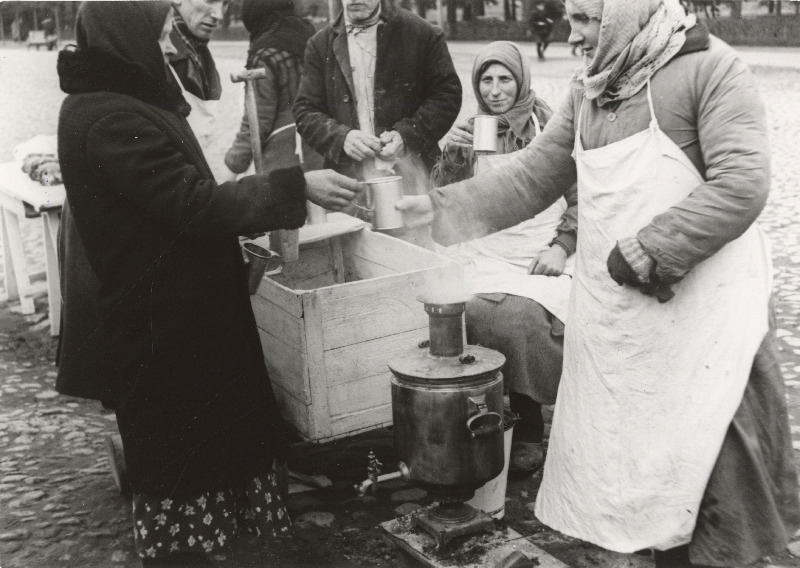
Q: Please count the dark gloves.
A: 1